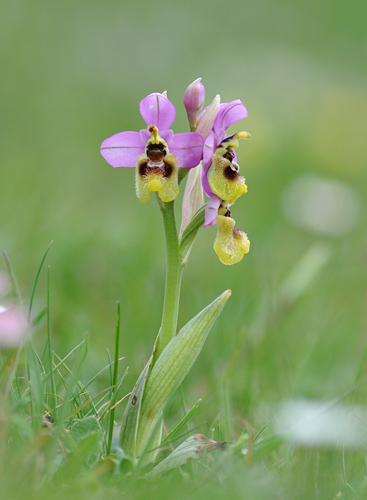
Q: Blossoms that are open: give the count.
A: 3